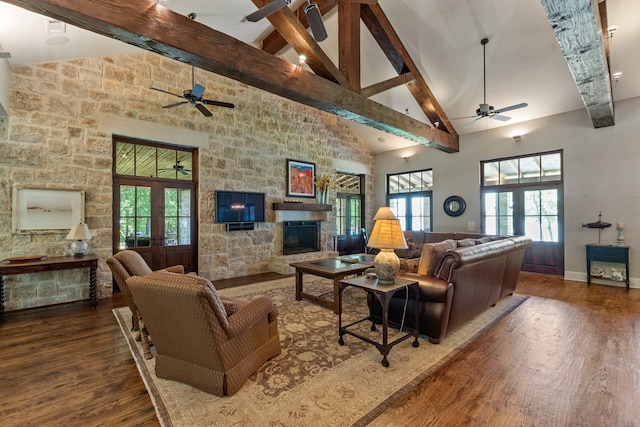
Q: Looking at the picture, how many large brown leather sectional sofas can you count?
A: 1